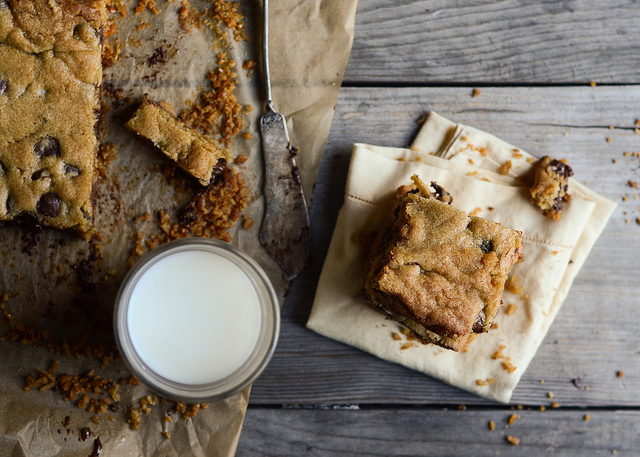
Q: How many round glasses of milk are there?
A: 1